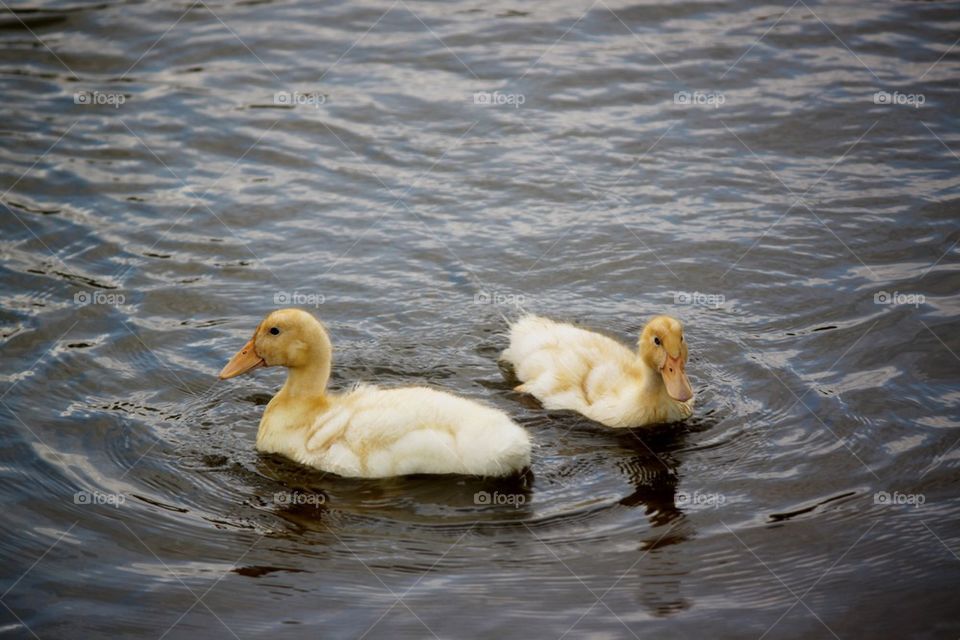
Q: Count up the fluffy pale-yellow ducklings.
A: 2